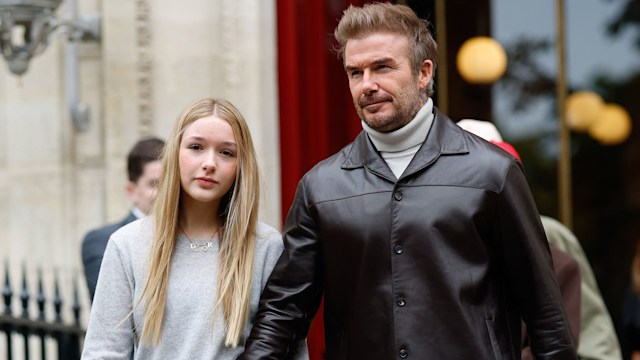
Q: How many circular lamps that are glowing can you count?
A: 3